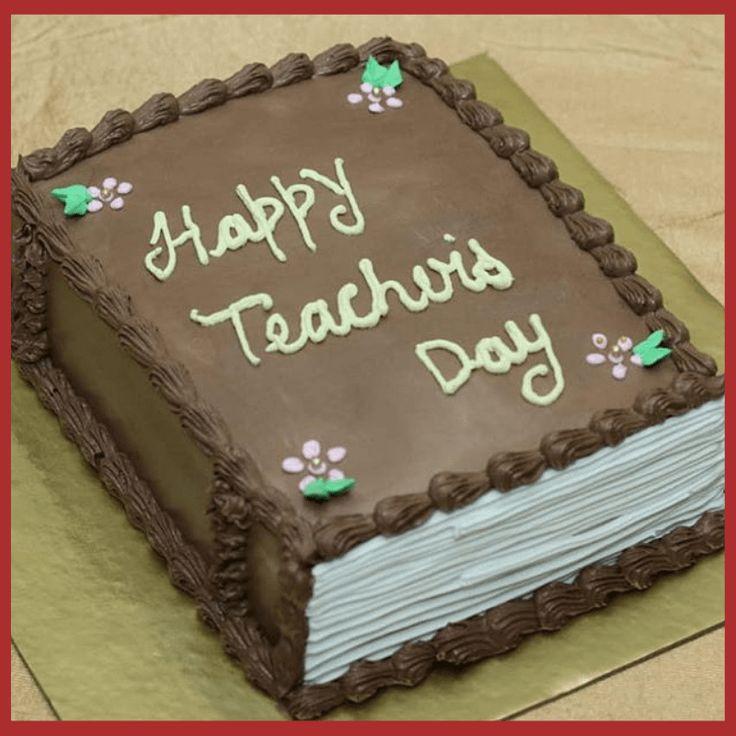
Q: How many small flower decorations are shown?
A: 4